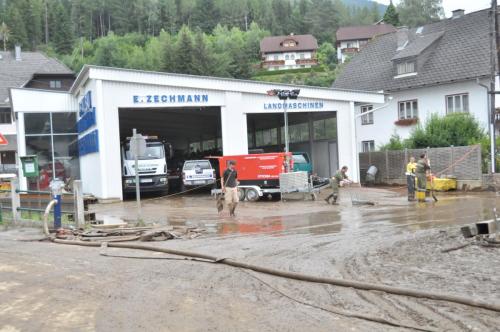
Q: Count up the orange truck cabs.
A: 0